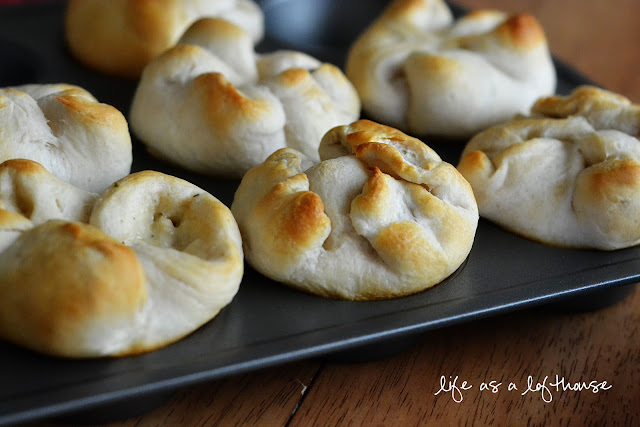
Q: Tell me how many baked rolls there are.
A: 7